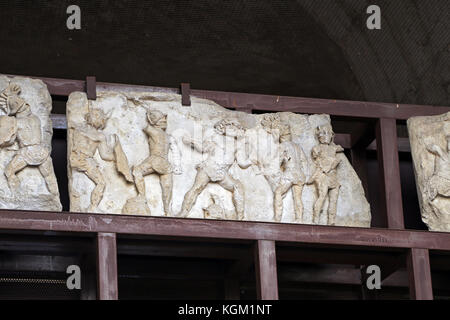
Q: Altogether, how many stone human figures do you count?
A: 7